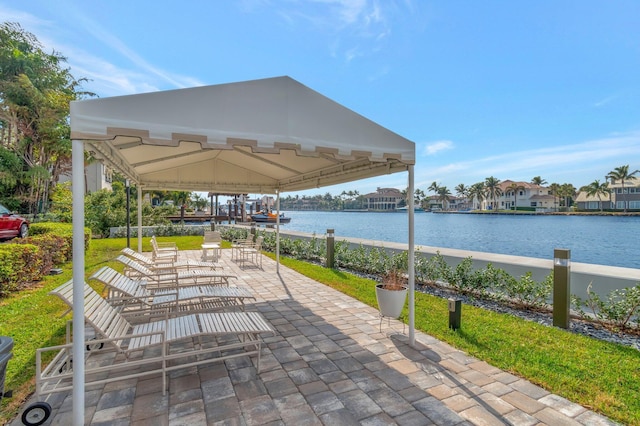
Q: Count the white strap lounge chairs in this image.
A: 4